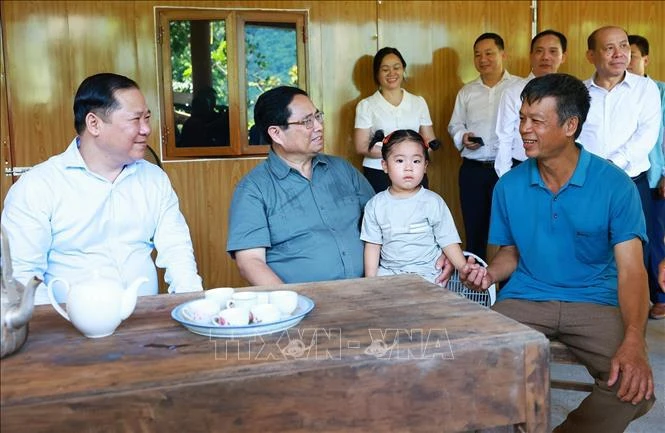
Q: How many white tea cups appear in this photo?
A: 6